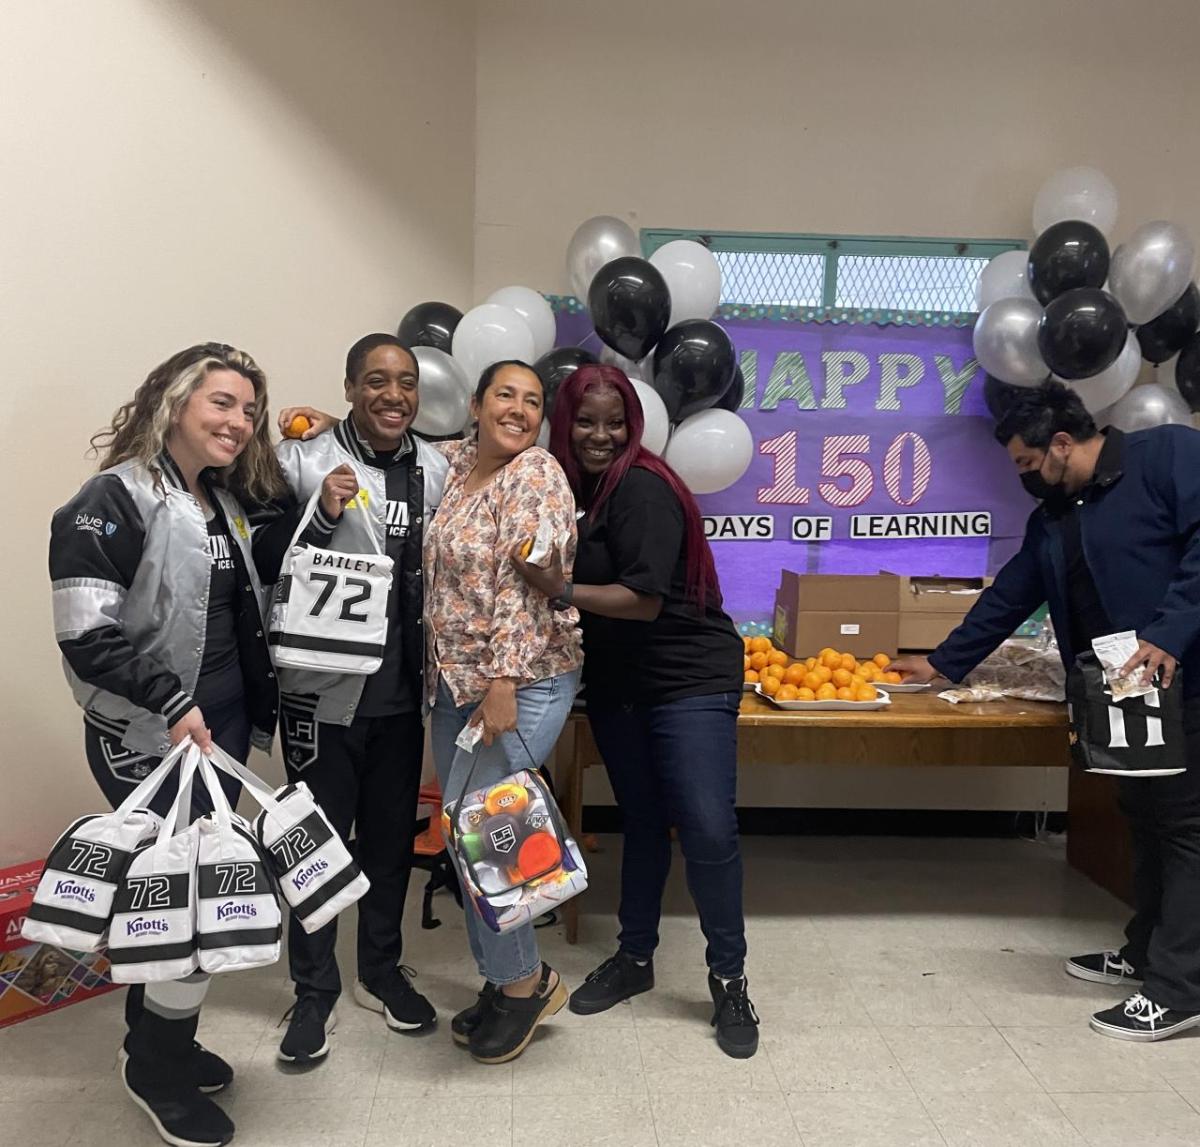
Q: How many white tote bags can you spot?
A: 5